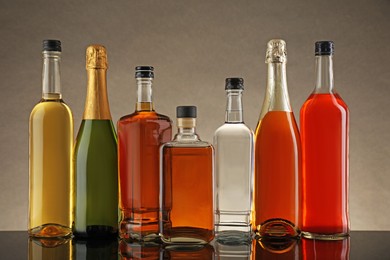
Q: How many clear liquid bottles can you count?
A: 1